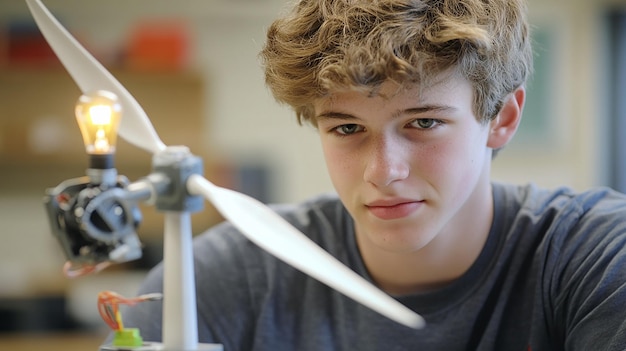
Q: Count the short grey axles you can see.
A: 1